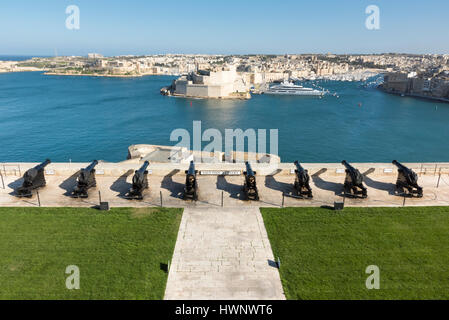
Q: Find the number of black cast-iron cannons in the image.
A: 8